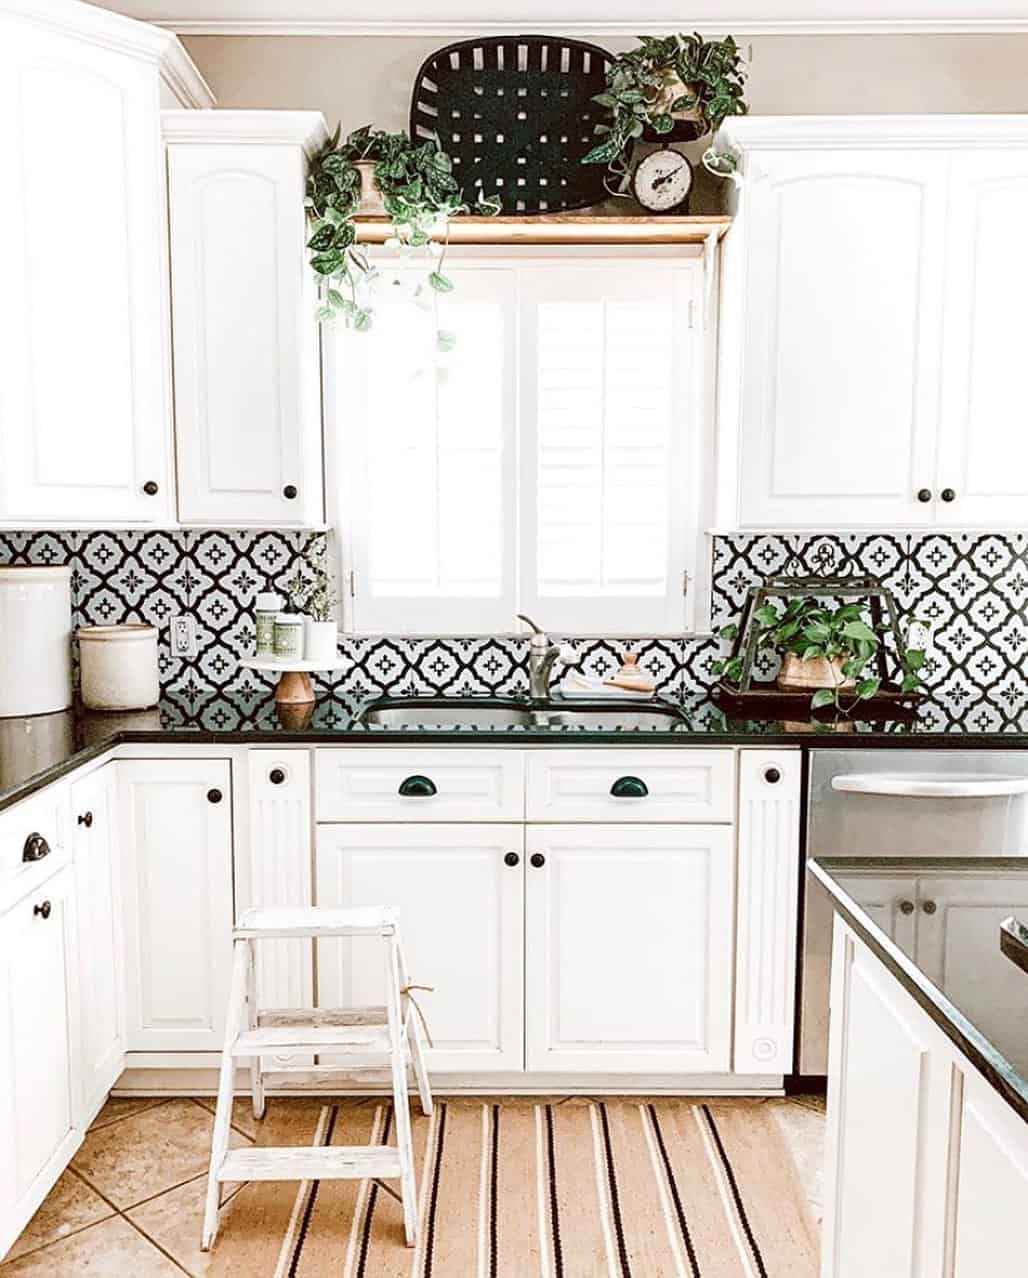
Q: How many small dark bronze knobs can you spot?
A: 11